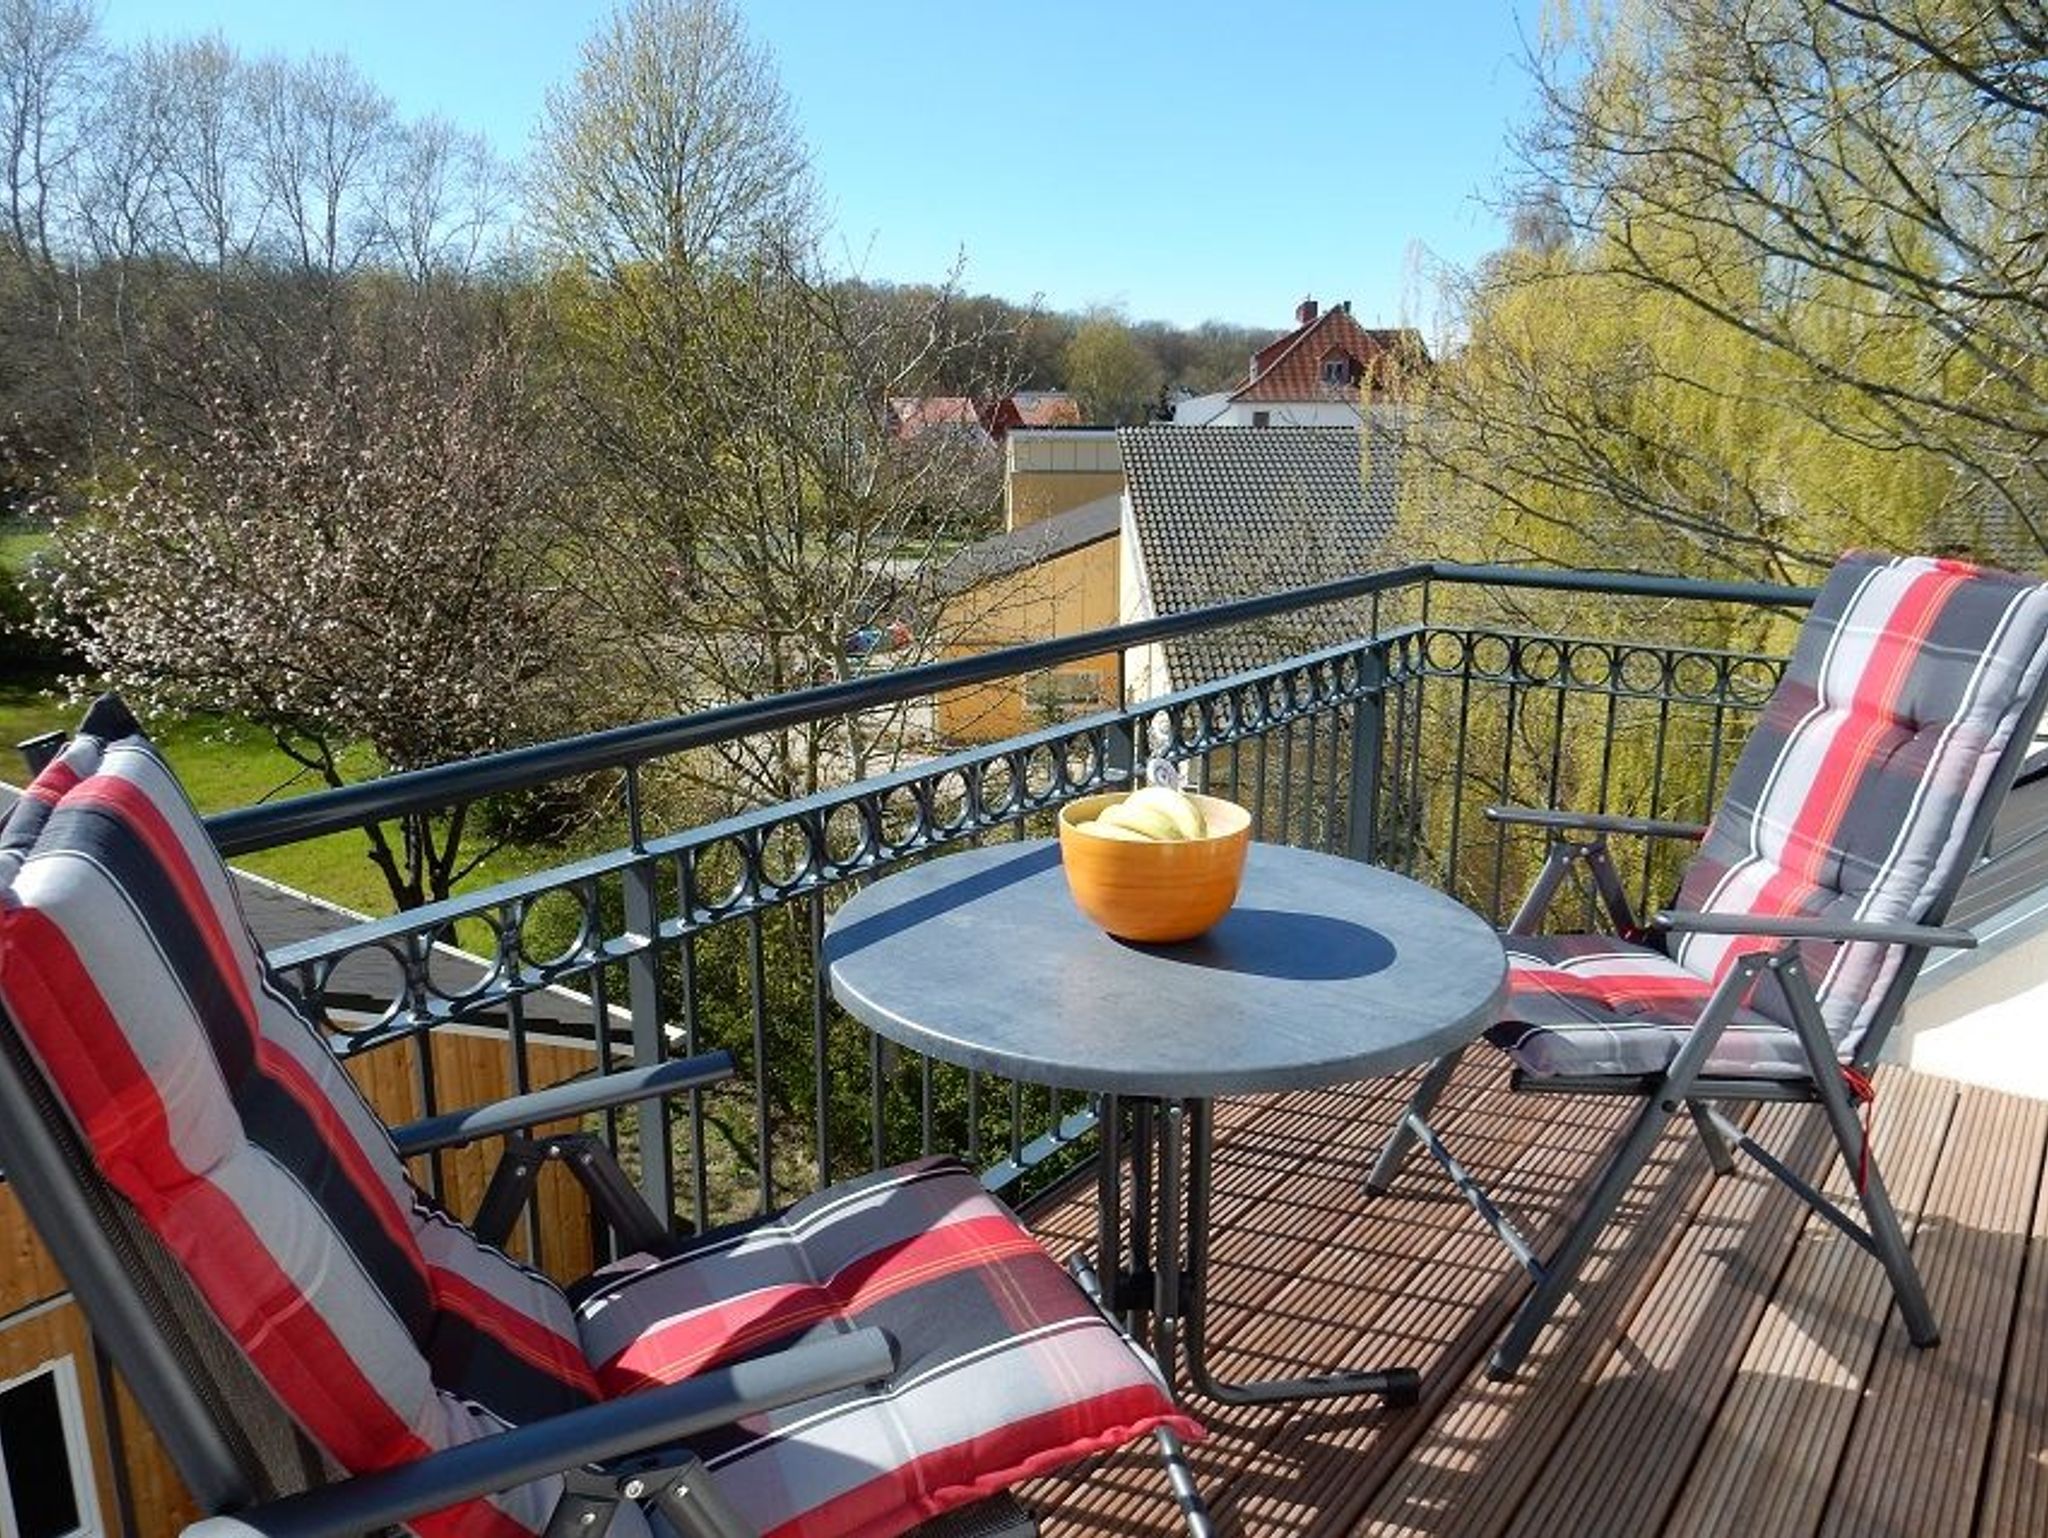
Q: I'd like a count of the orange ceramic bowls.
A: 1